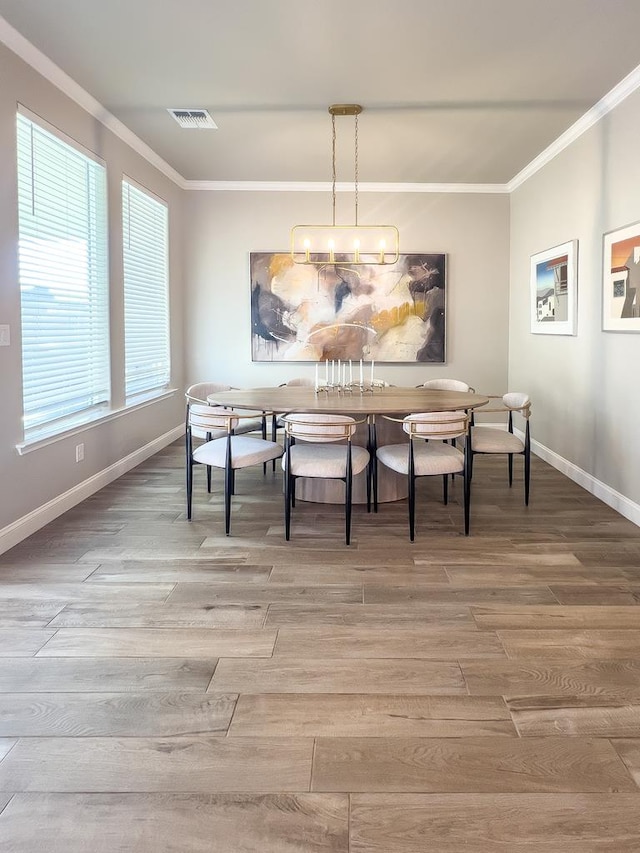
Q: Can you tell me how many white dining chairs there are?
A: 8